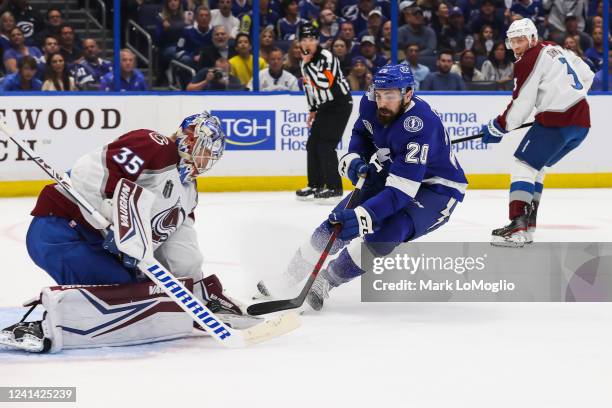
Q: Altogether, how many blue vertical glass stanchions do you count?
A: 4